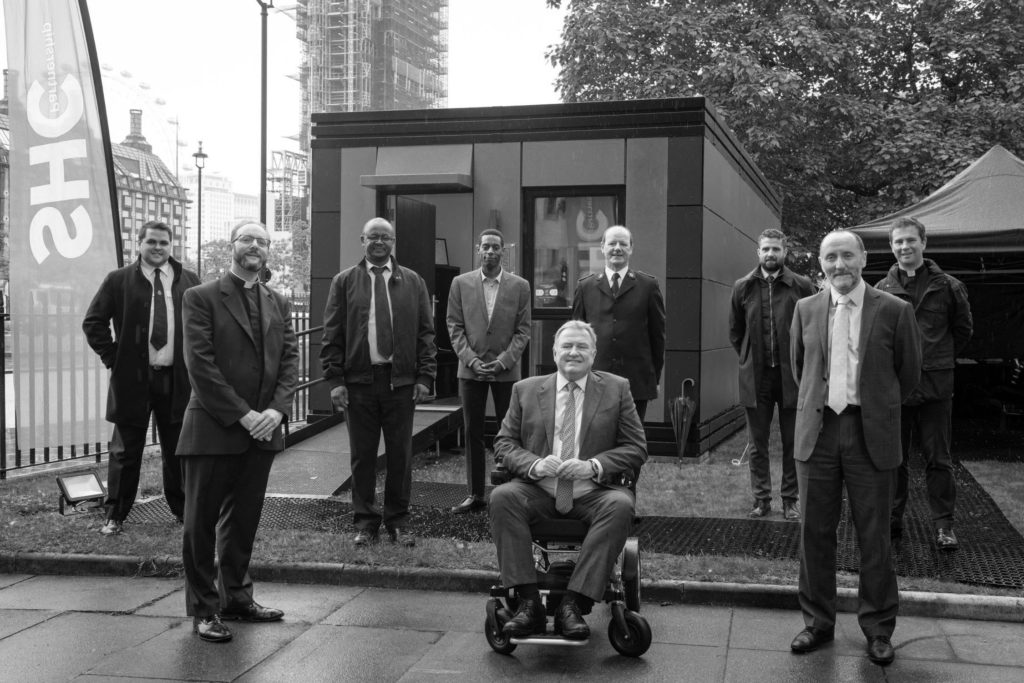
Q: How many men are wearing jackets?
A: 9